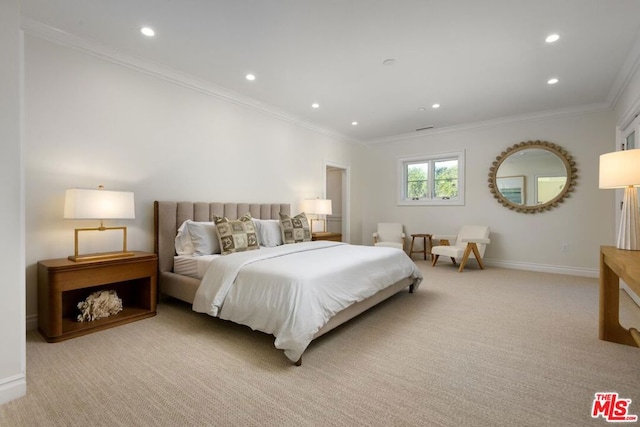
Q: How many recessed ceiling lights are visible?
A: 7